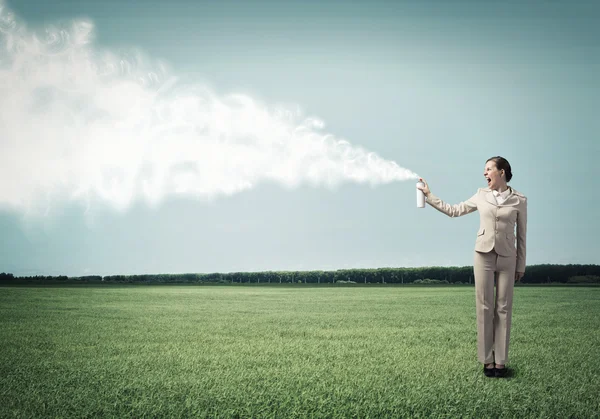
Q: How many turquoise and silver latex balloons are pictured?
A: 0